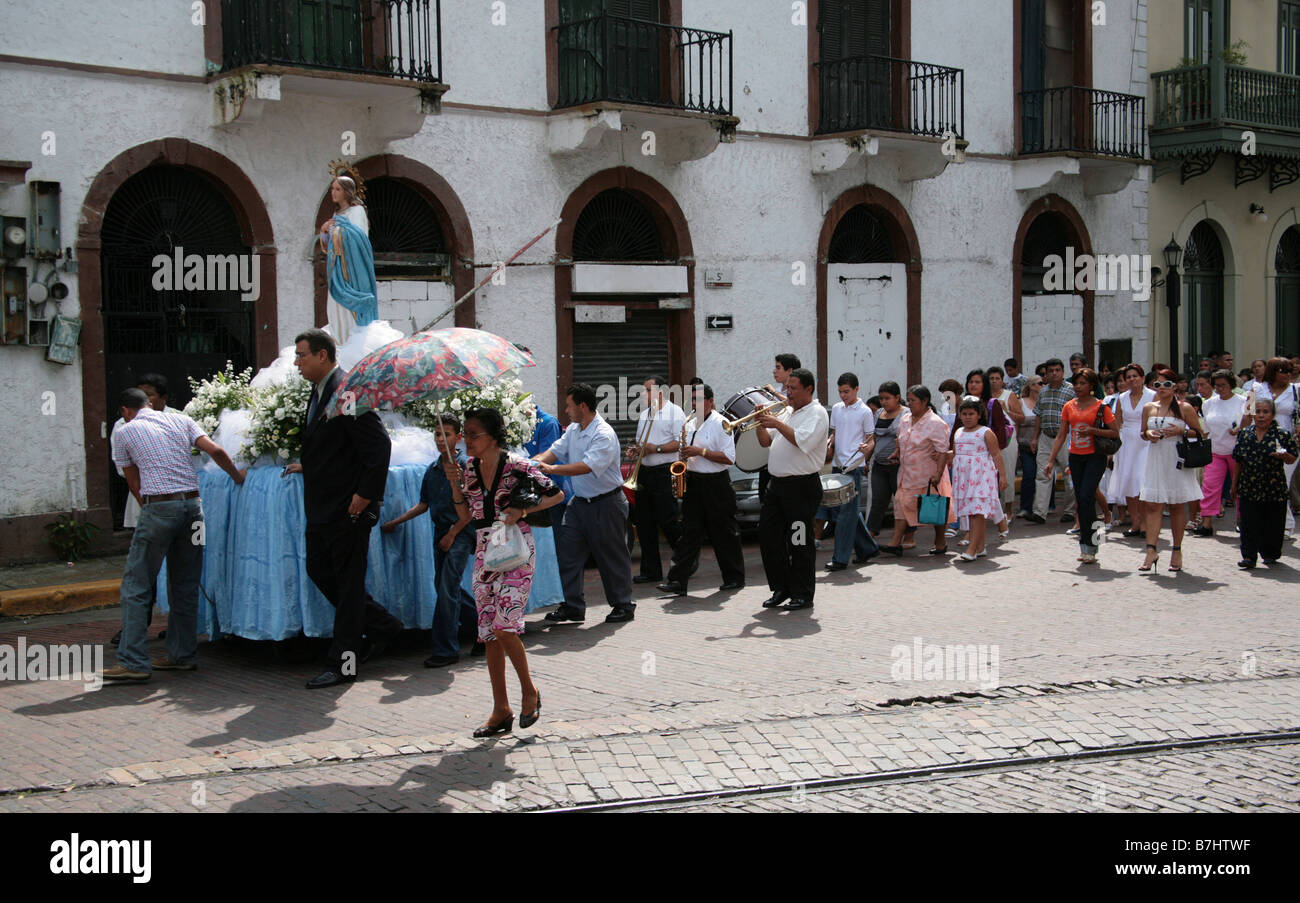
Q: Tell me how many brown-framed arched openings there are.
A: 5